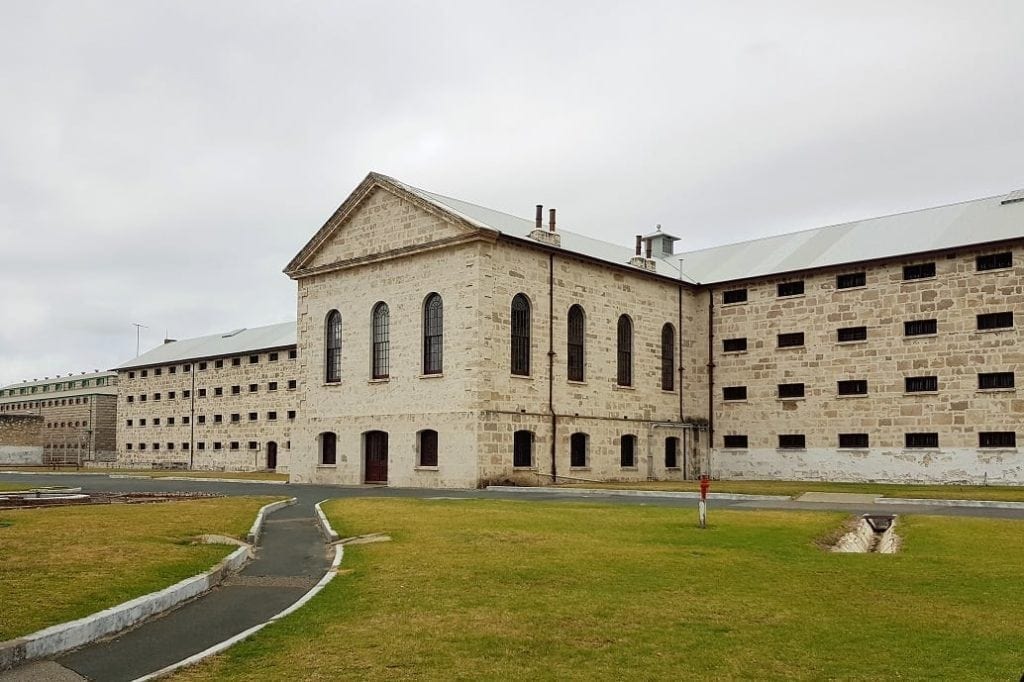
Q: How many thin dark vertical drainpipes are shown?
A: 4